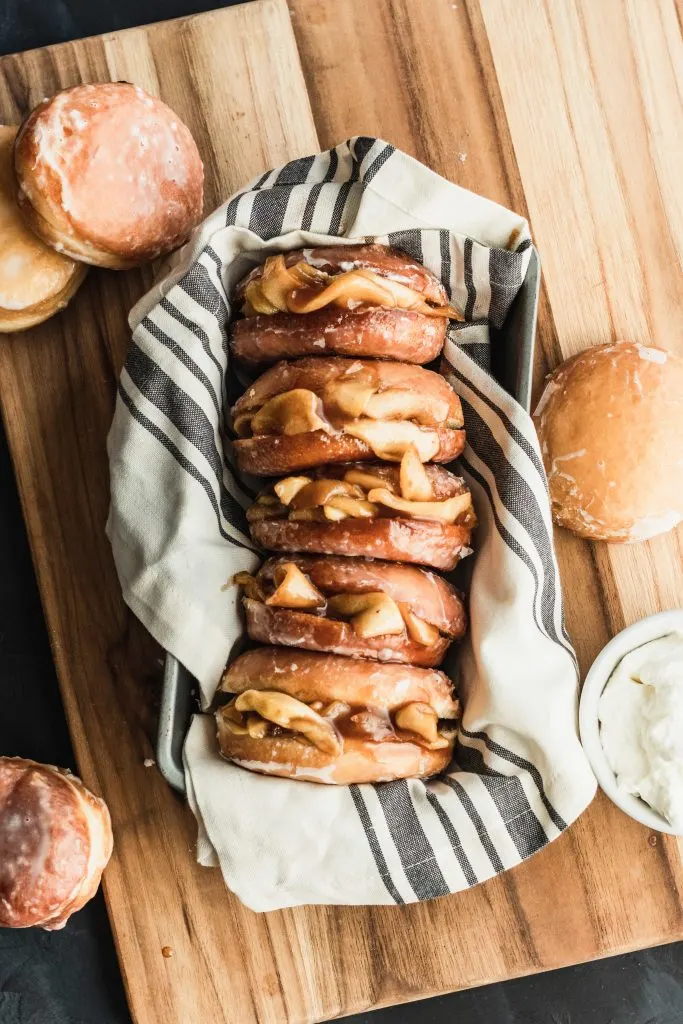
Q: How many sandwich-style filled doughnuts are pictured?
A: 5